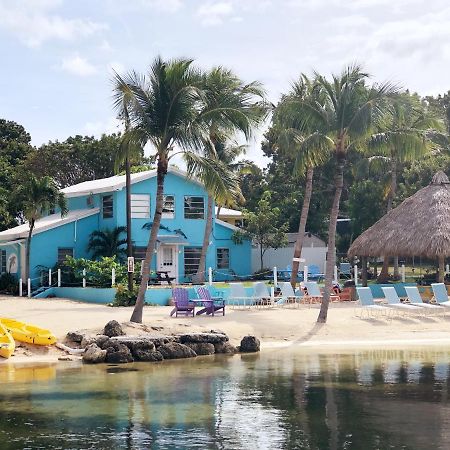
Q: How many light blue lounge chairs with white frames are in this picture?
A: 8